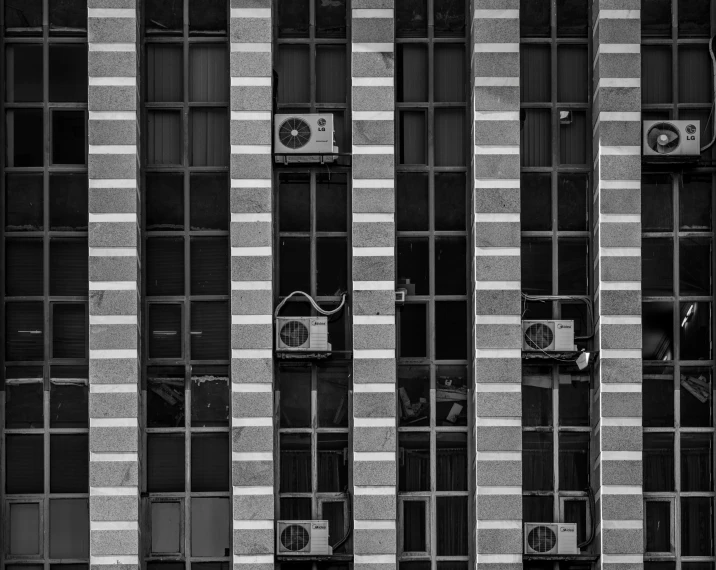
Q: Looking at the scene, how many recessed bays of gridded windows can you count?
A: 6